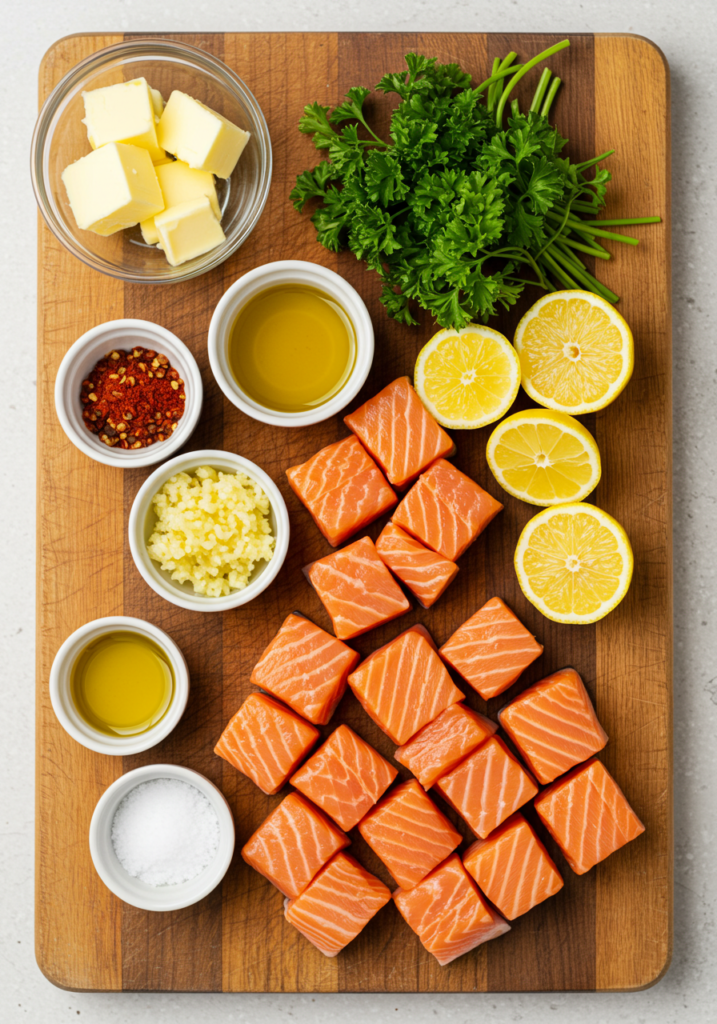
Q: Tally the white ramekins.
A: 5